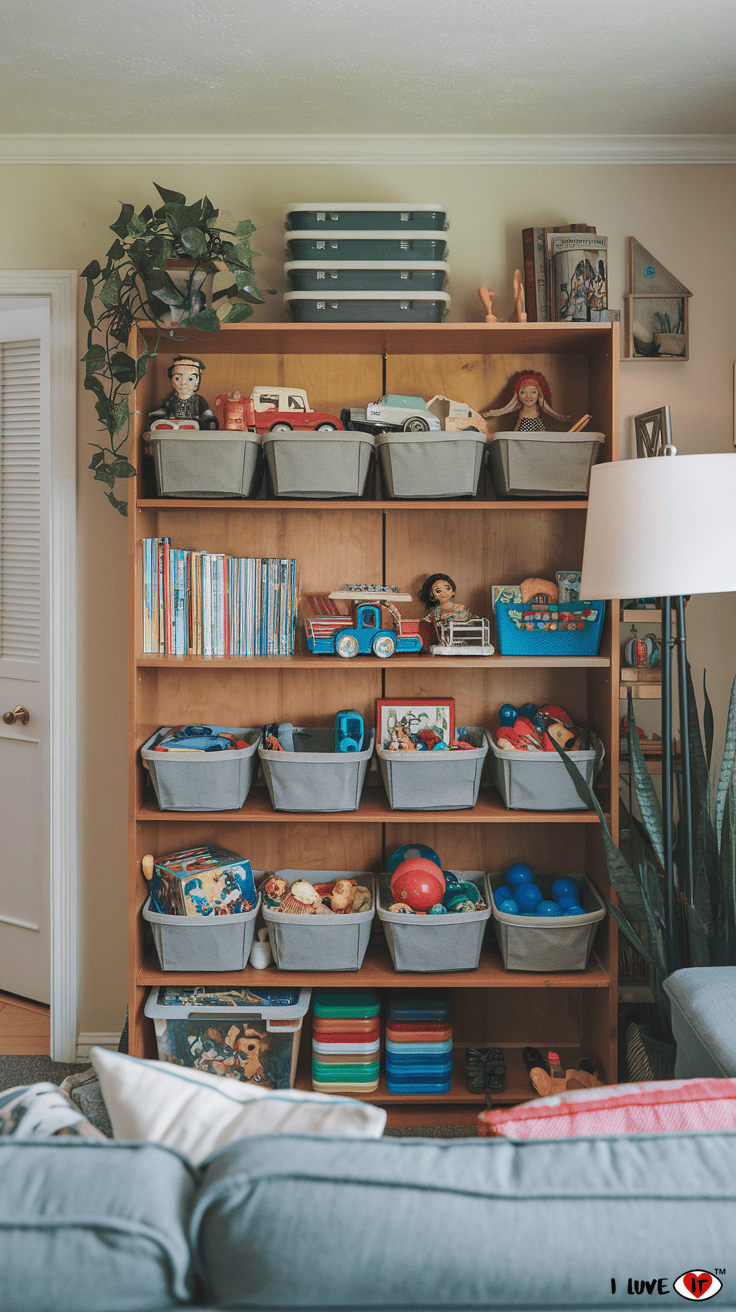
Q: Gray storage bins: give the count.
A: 12